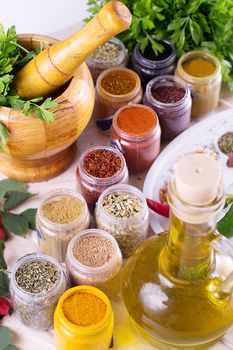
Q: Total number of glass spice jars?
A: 12